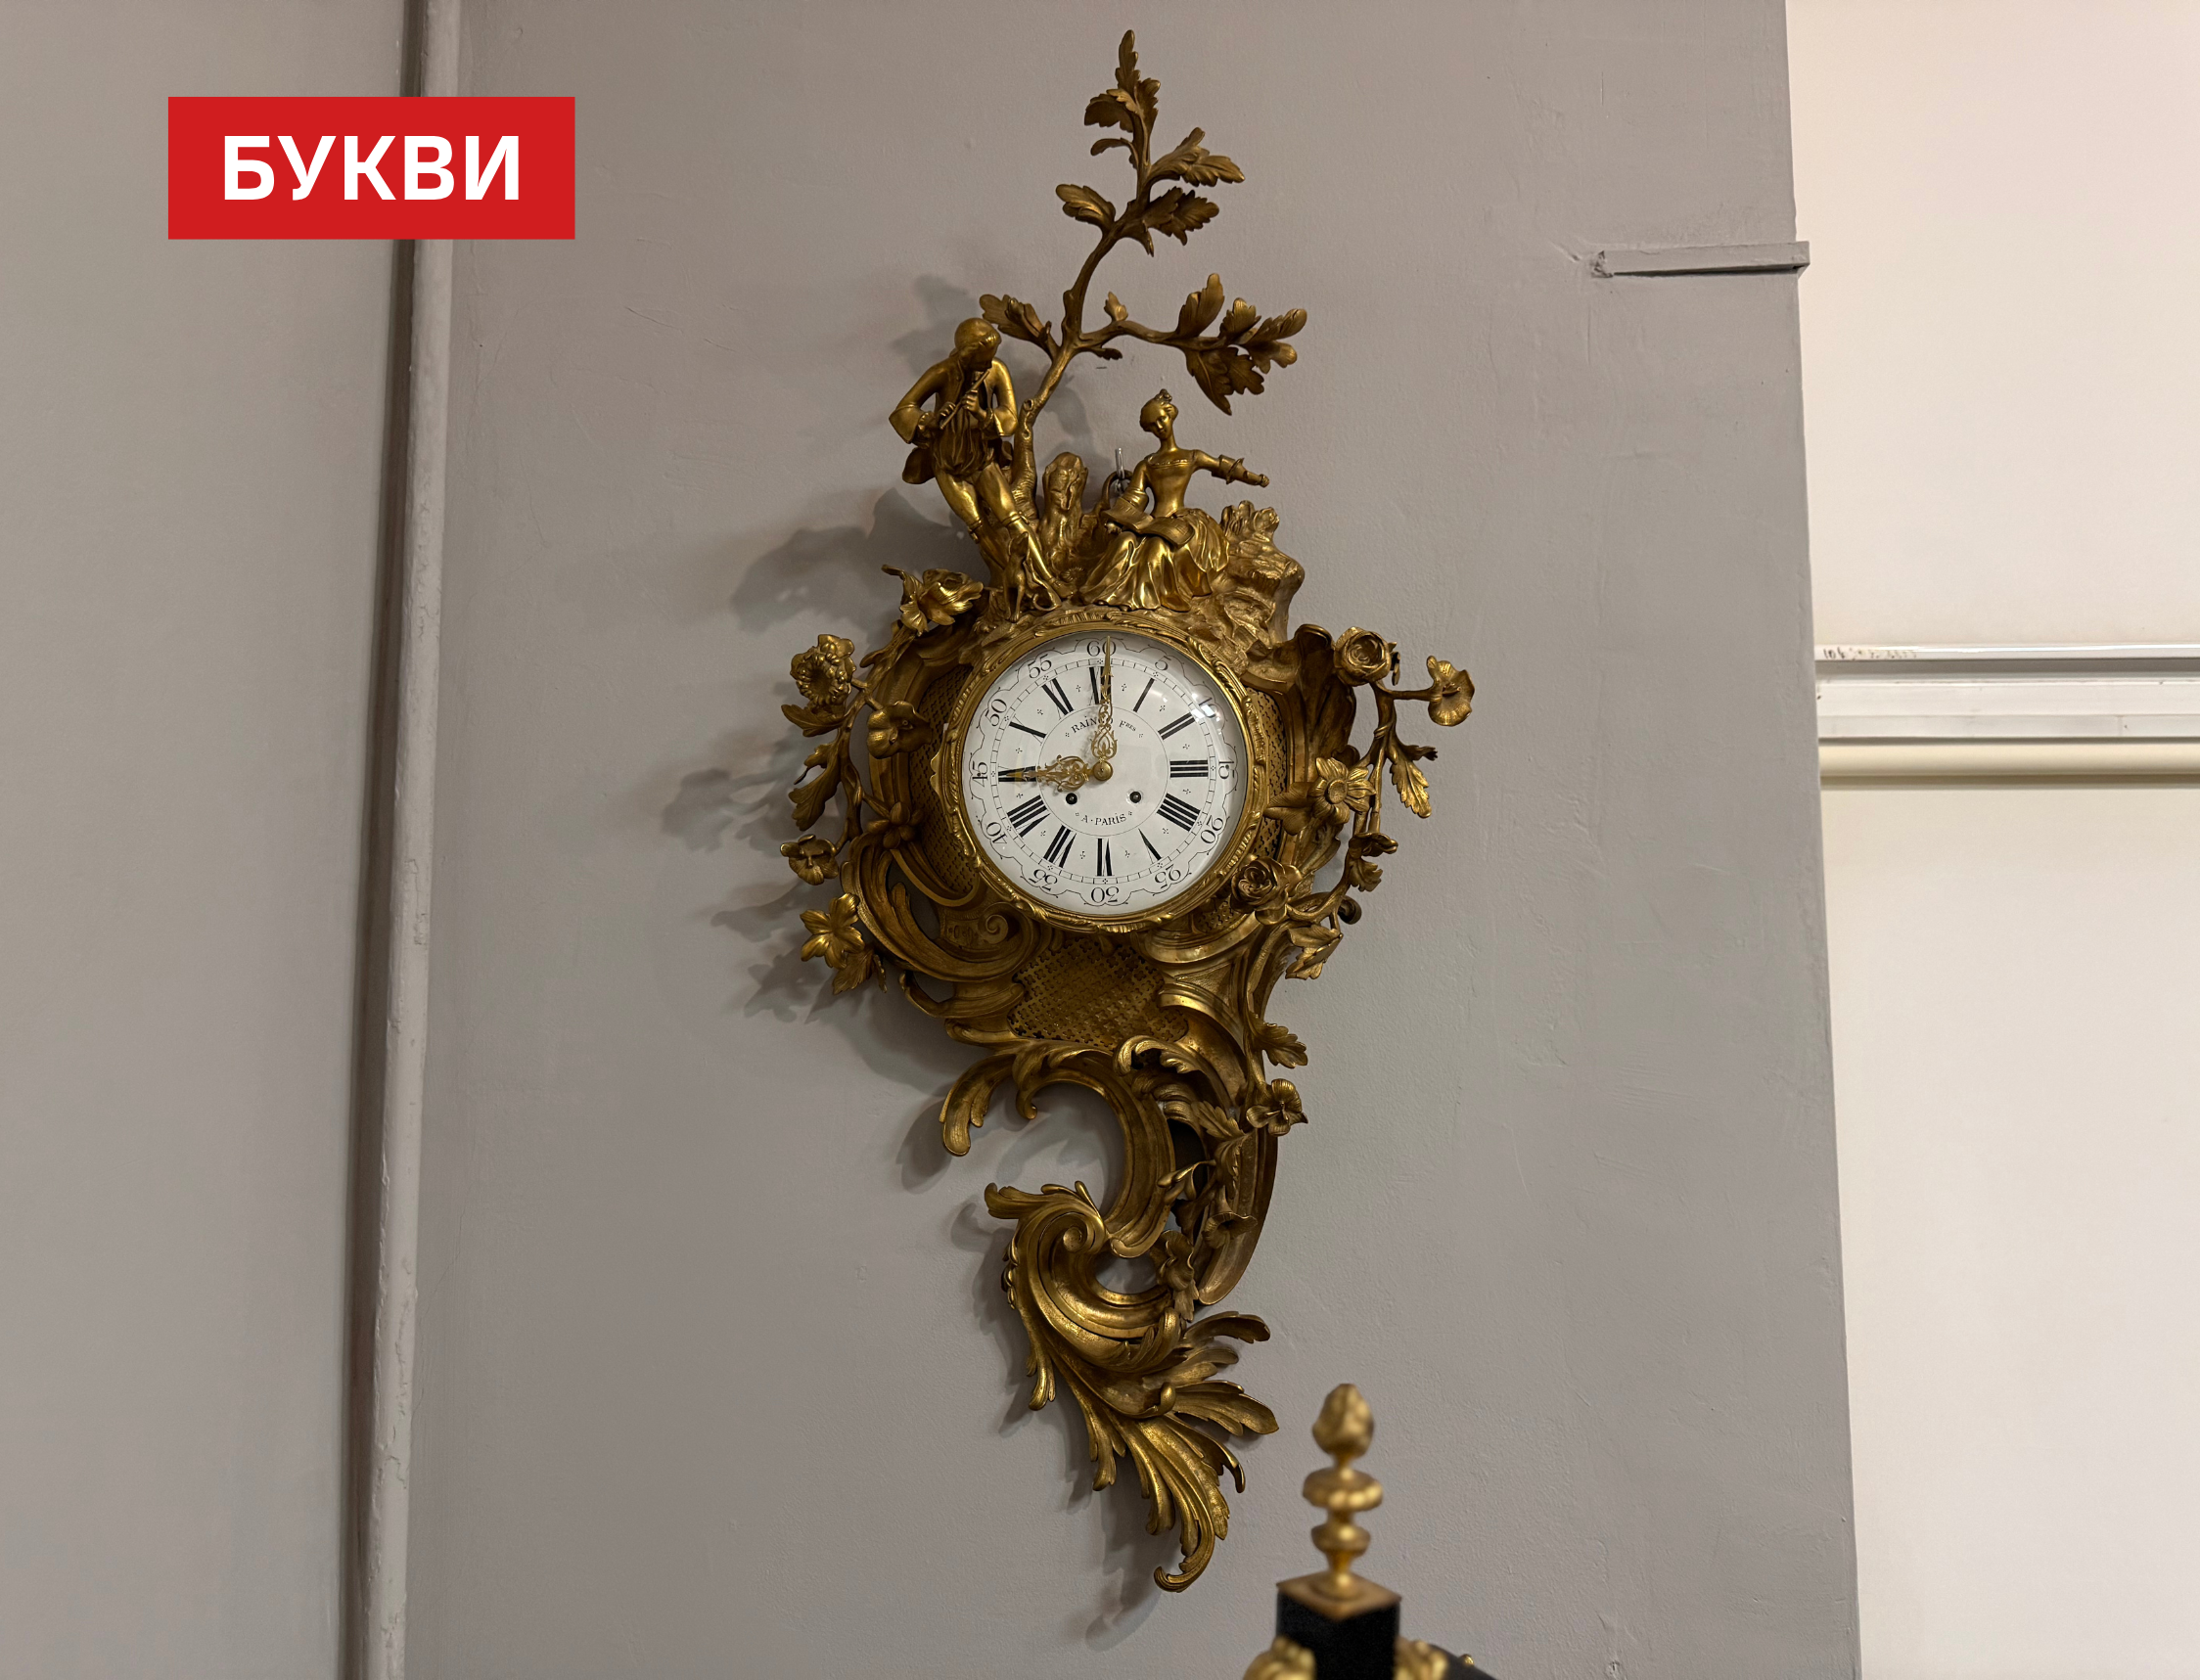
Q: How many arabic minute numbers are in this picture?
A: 12